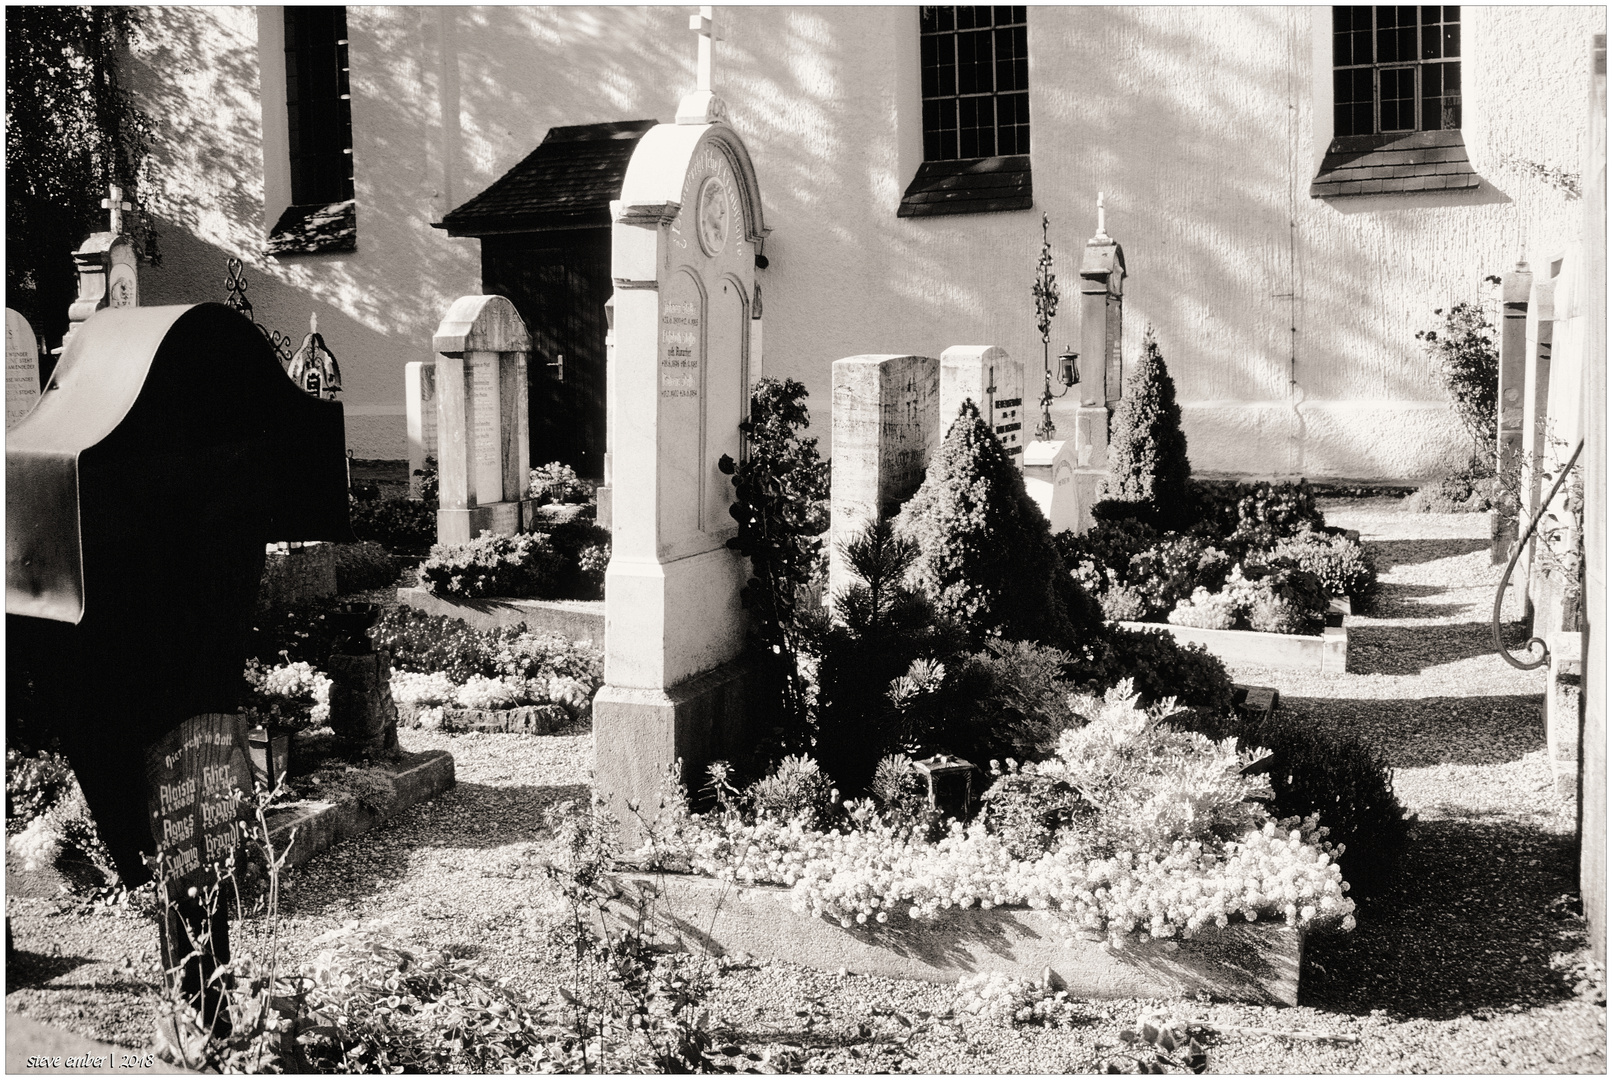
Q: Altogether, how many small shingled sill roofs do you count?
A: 3